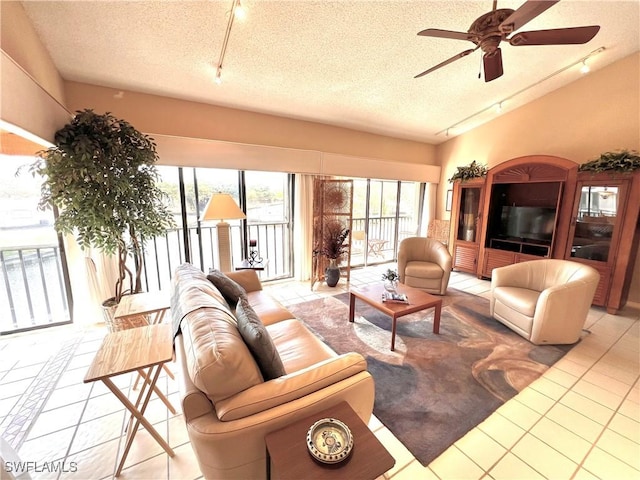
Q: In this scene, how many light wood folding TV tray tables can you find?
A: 2